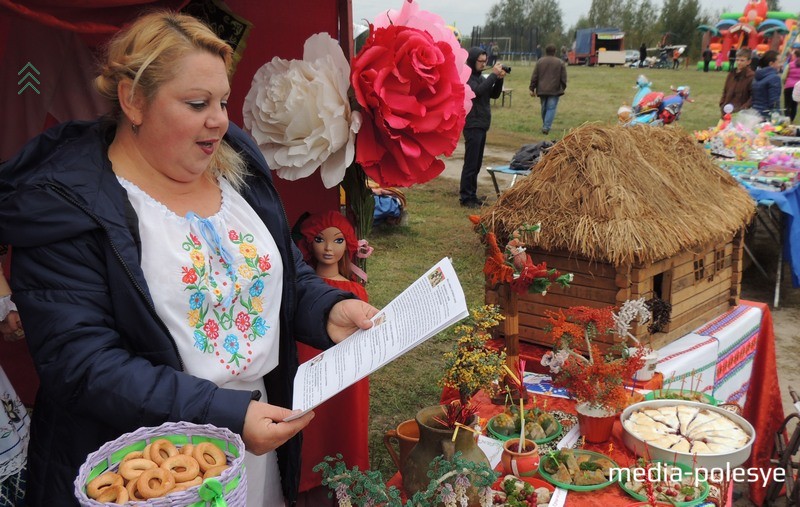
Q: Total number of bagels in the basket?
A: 13